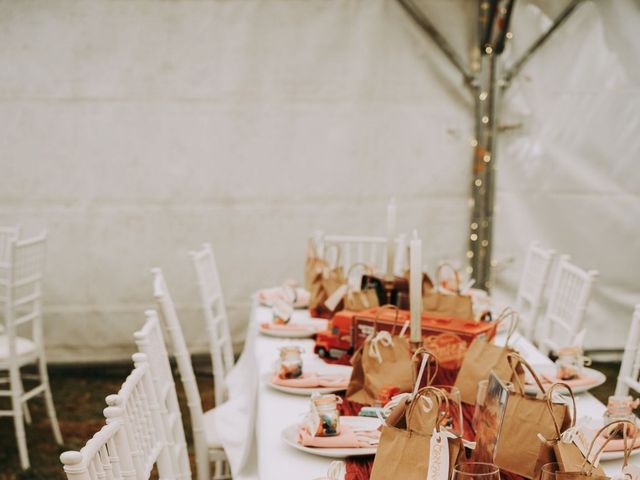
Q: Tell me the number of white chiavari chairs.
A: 11